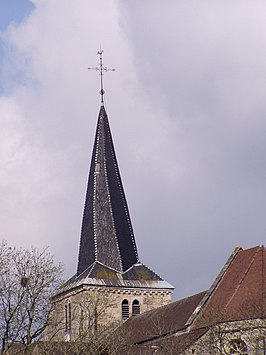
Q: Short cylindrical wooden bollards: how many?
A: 0